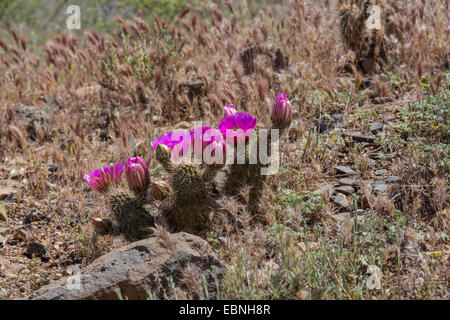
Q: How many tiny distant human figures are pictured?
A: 0